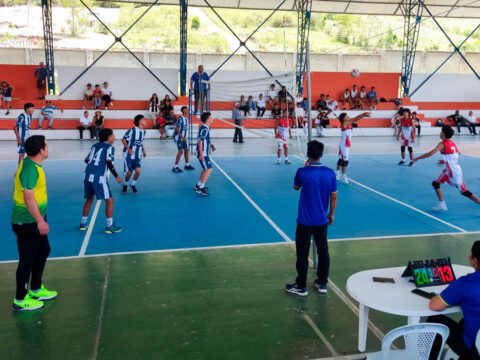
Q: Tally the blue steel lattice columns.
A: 4